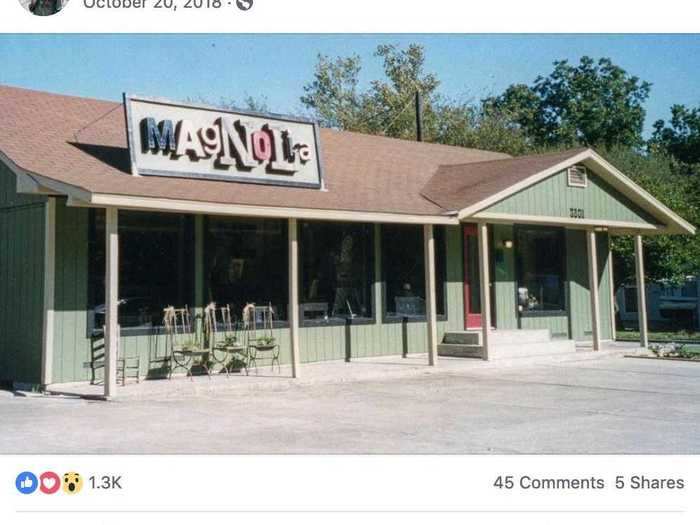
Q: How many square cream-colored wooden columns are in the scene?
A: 6